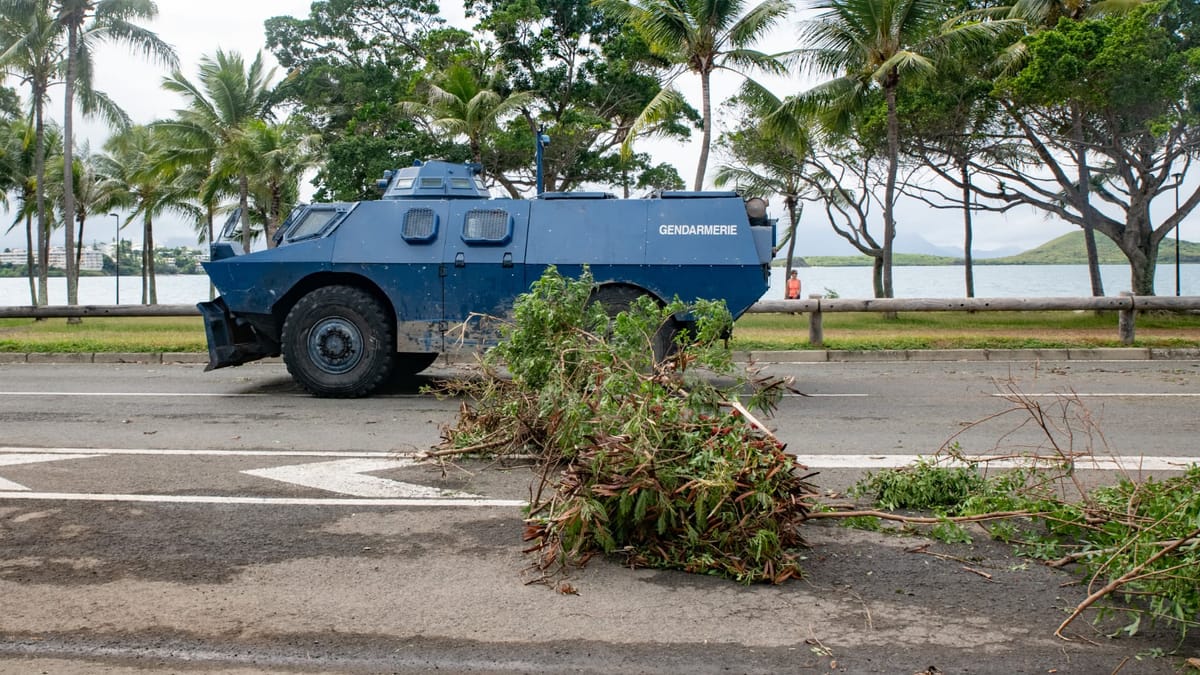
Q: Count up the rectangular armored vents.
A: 2